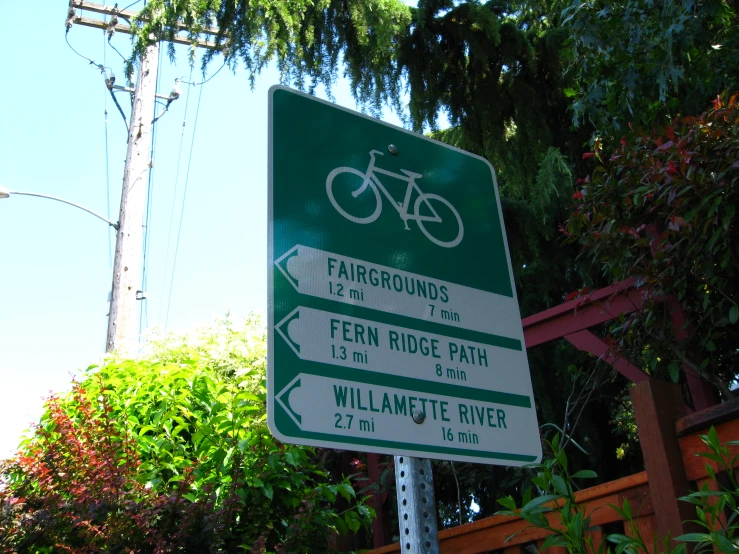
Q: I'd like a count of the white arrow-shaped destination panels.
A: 3